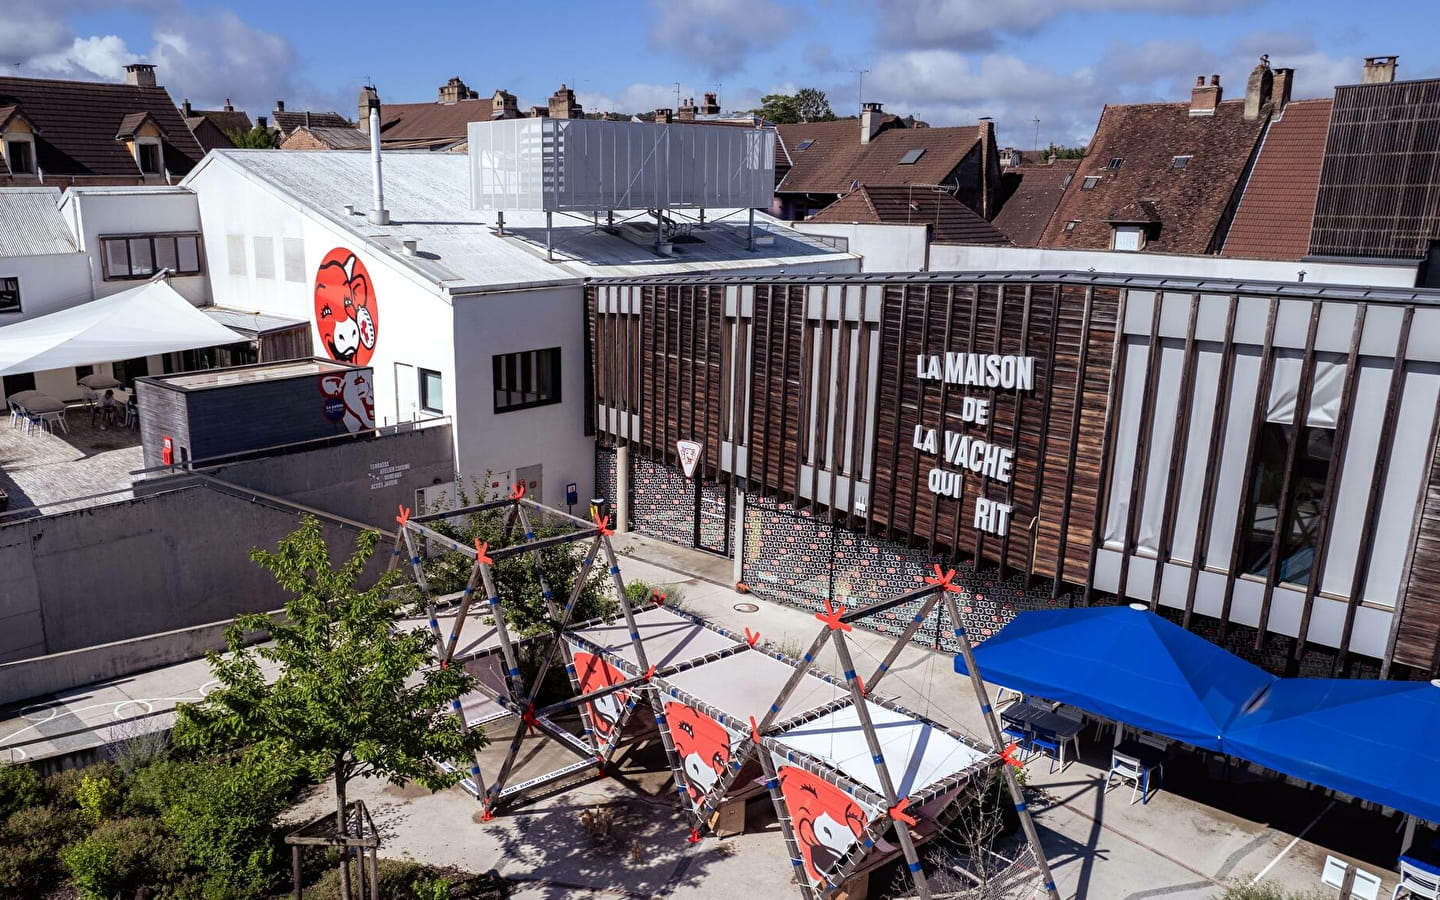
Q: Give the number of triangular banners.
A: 3